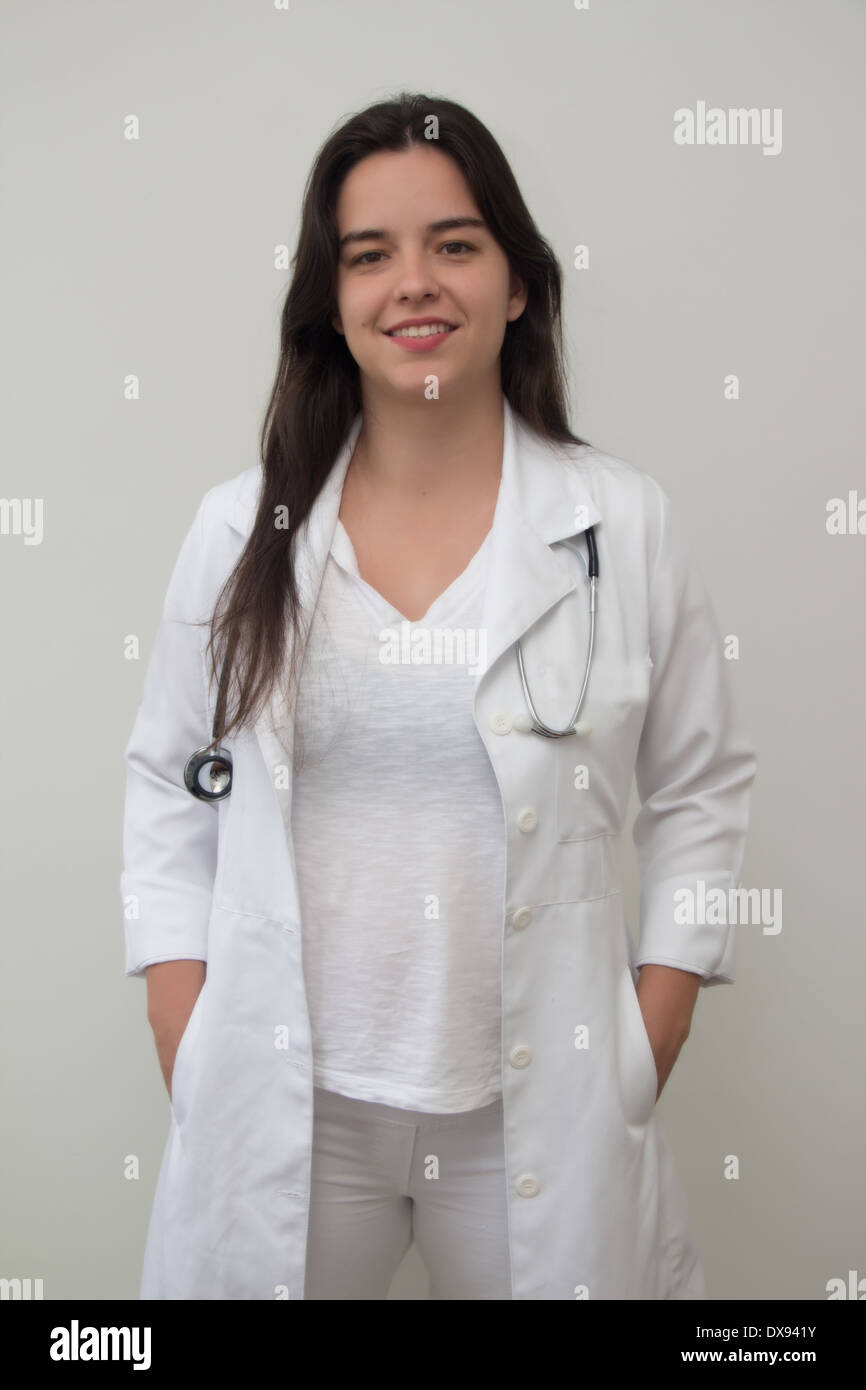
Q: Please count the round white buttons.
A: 5